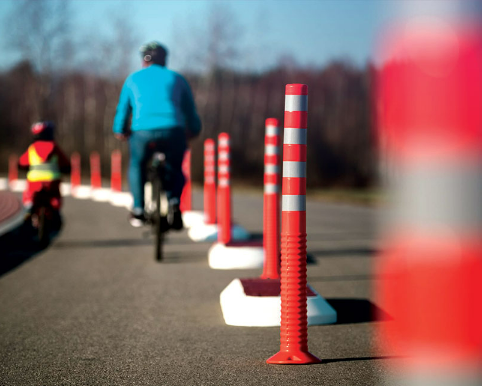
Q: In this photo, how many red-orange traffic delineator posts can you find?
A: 10